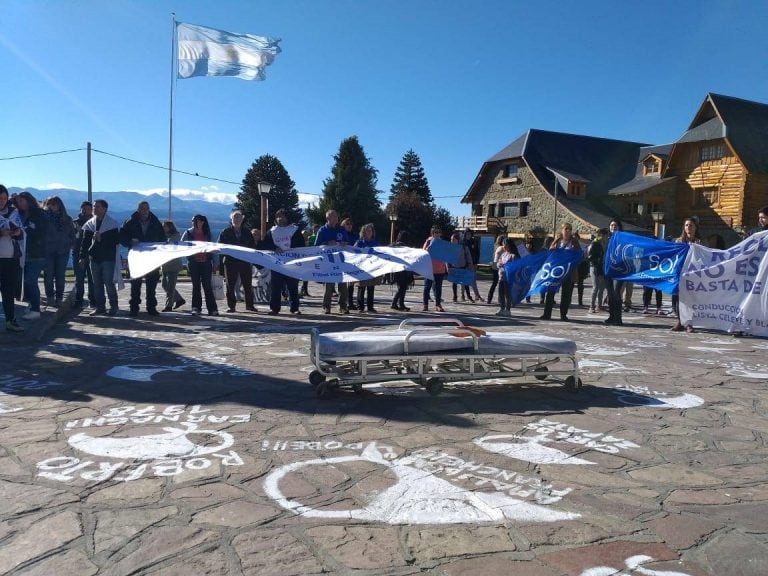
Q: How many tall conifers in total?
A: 3